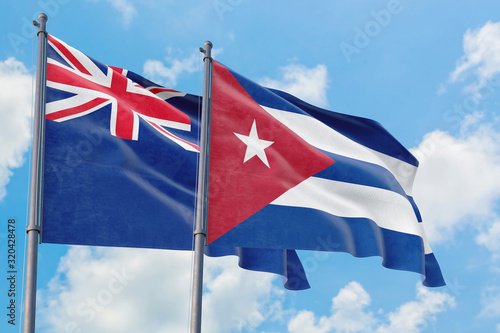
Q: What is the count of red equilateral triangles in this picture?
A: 1